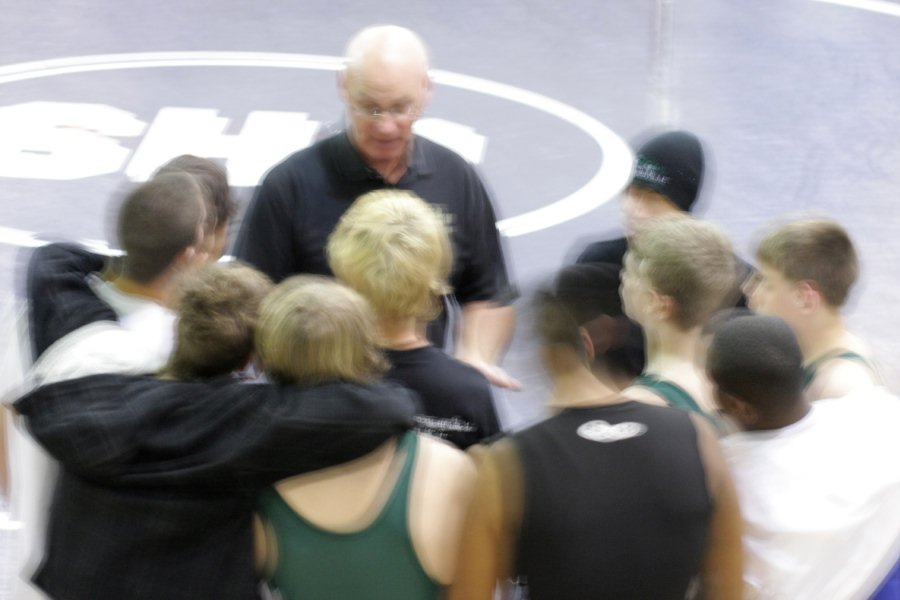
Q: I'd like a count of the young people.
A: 10